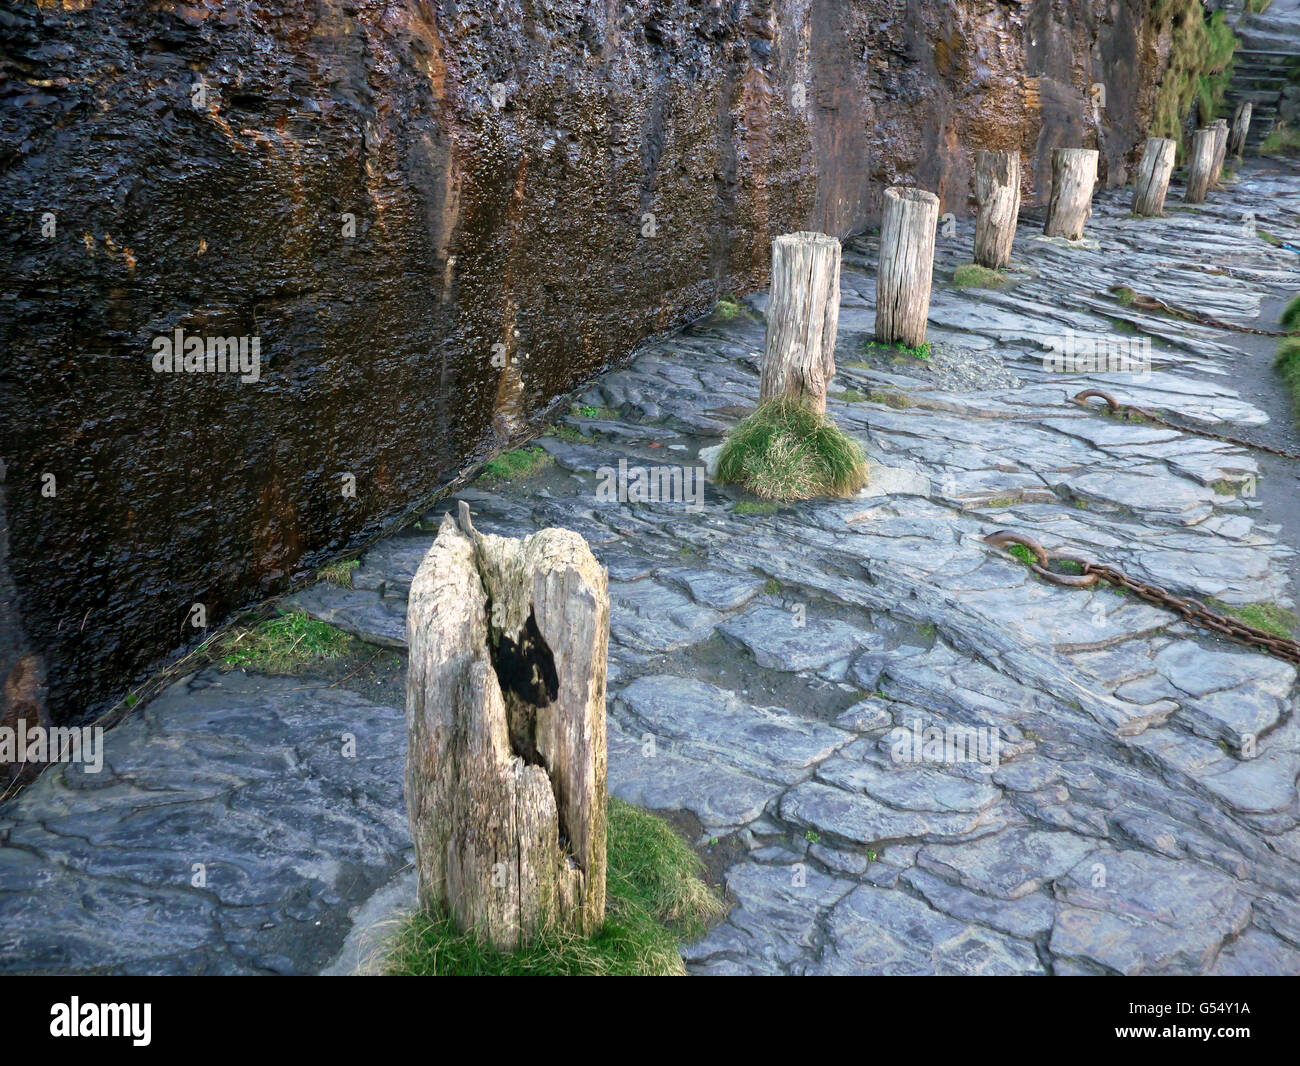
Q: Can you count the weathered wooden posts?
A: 9